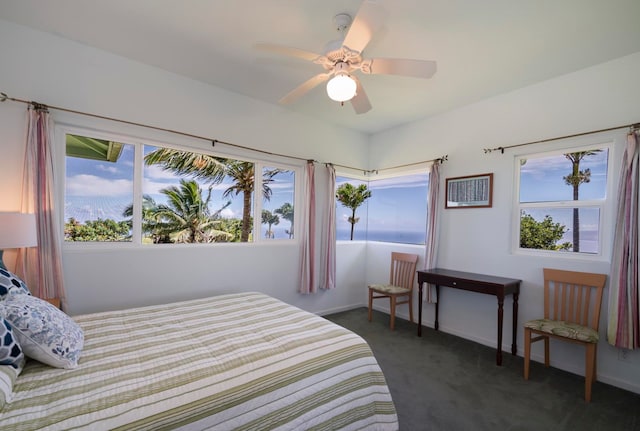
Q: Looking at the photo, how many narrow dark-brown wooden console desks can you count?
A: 1